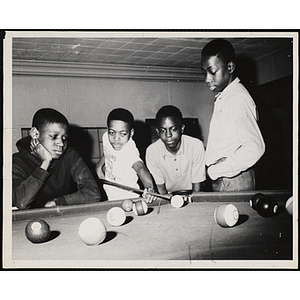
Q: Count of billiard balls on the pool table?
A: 10